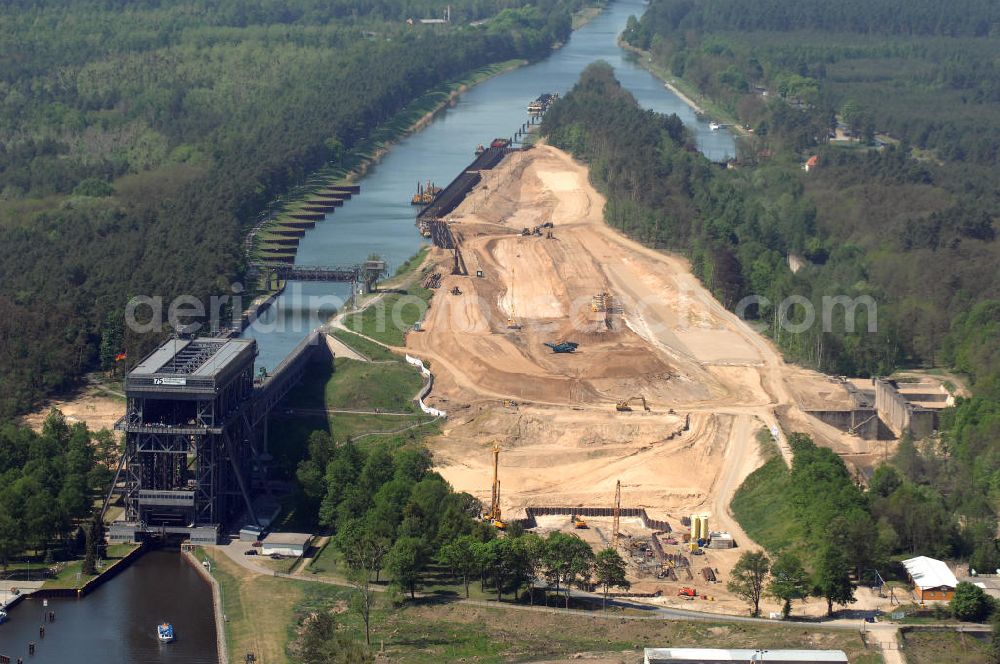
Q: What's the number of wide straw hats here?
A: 0